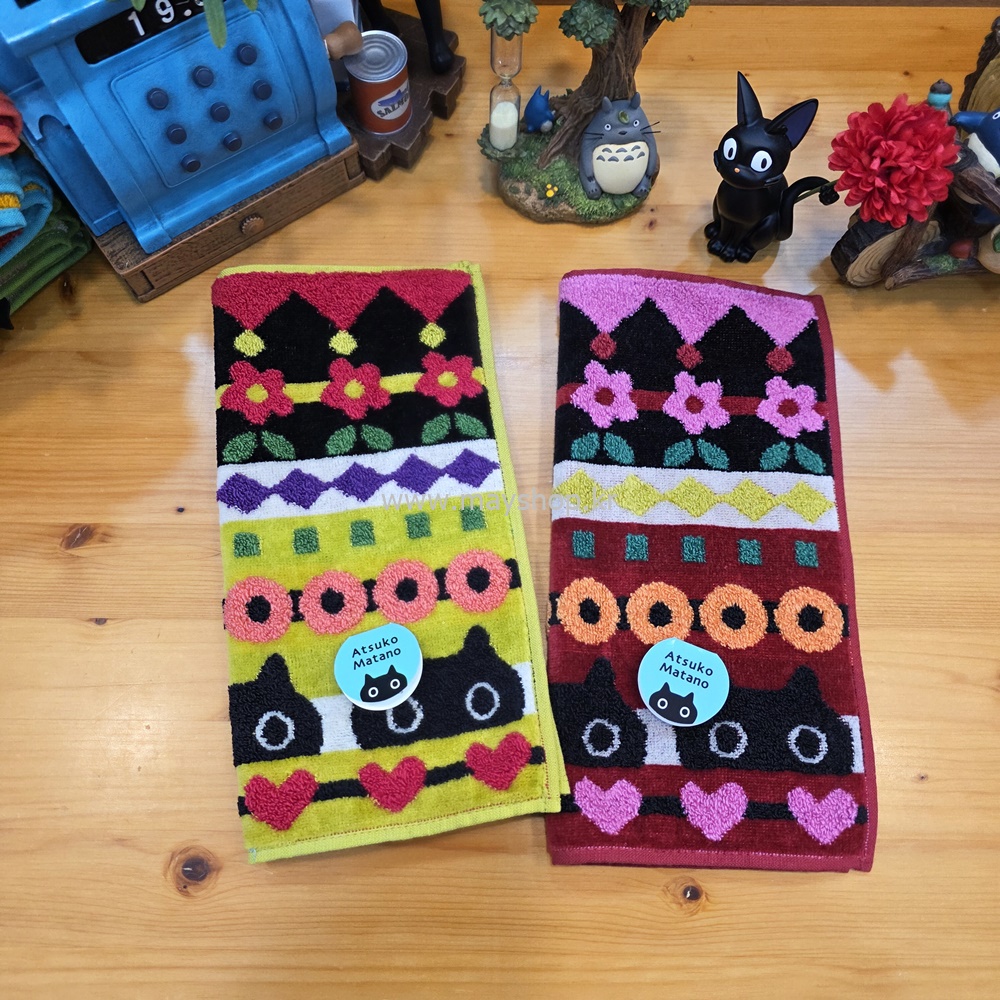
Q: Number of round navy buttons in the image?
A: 9